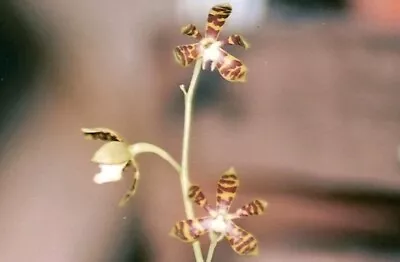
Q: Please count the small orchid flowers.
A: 3